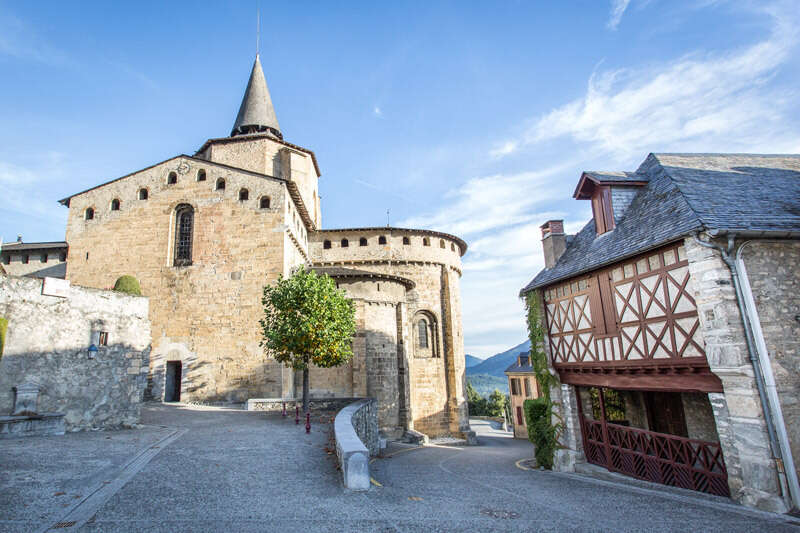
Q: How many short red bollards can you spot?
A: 3